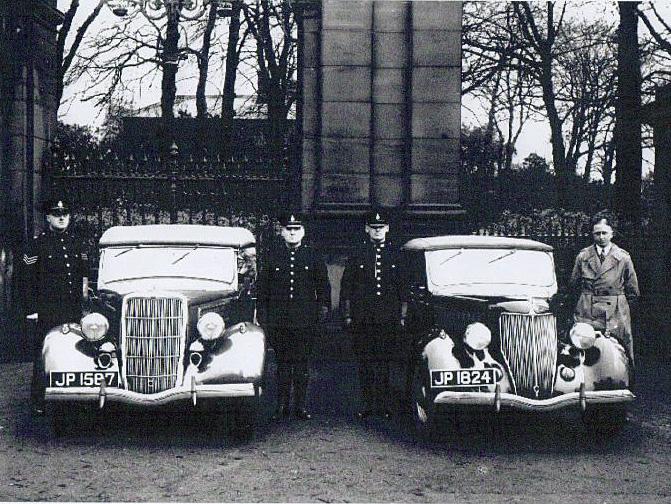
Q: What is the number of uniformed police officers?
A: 3